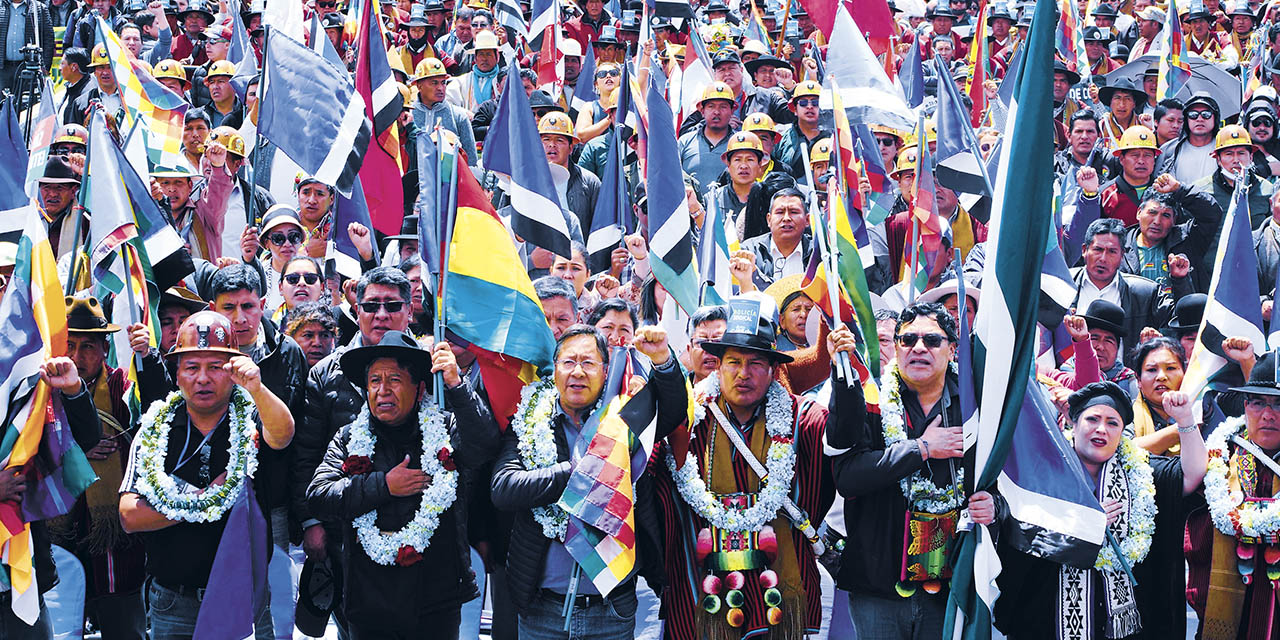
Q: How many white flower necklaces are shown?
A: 7